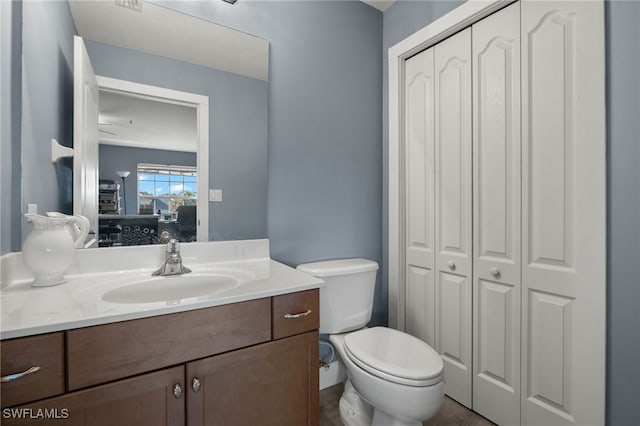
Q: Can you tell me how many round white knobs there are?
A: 2